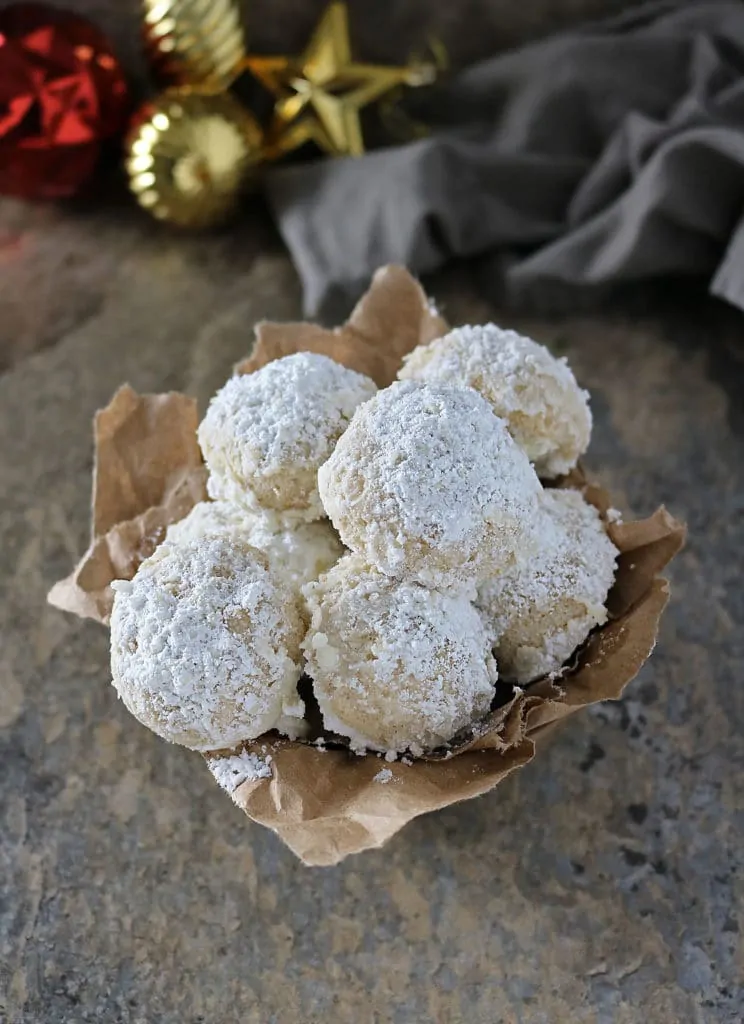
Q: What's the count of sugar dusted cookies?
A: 7